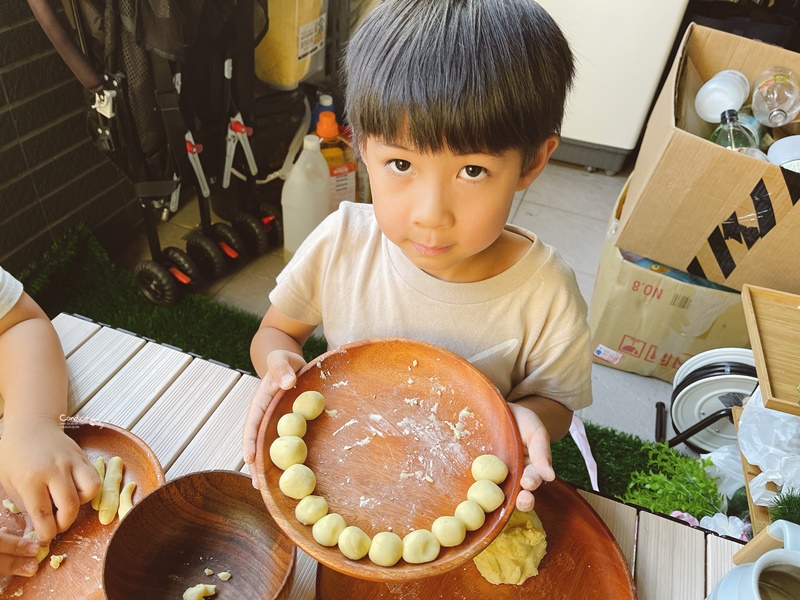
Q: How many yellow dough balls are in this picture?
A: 13